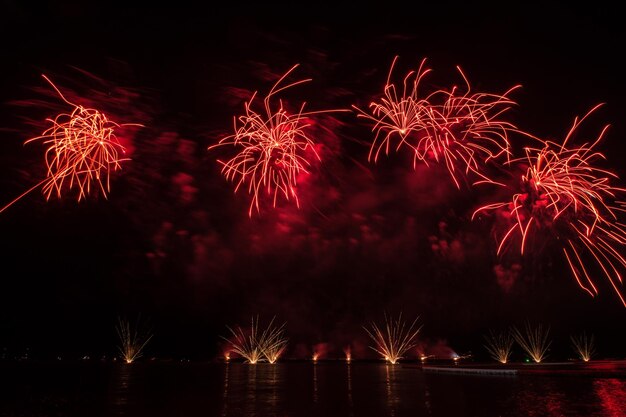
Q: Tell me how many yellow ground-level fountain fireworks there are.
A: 7